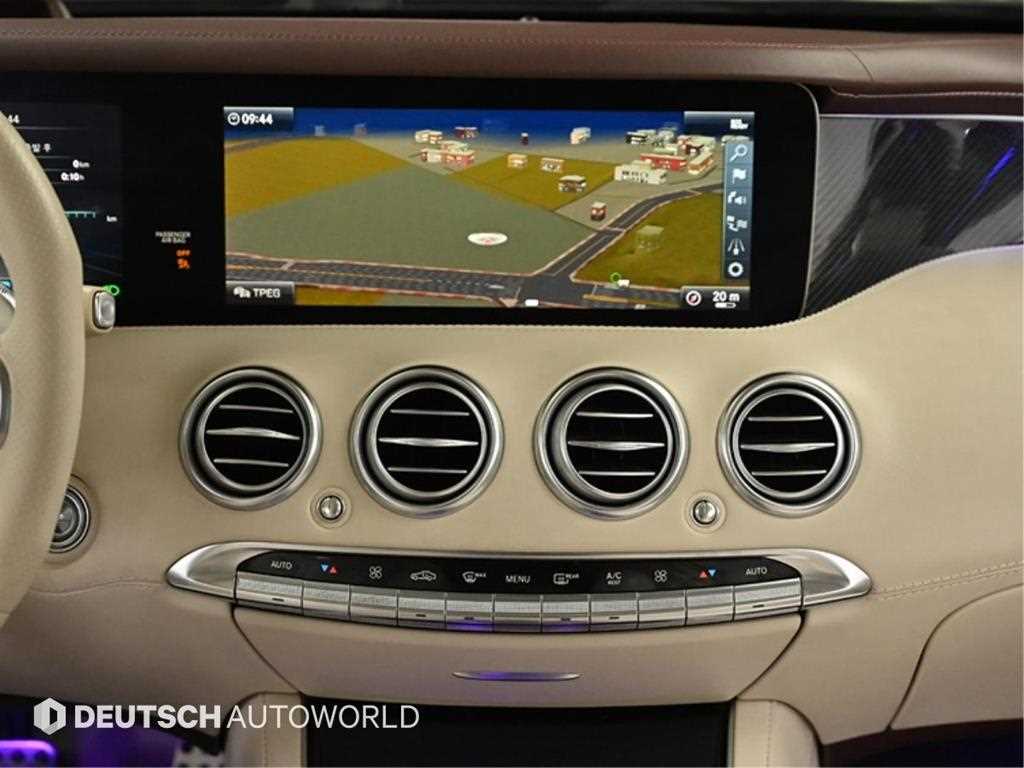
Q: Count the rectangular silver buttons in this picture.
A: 11